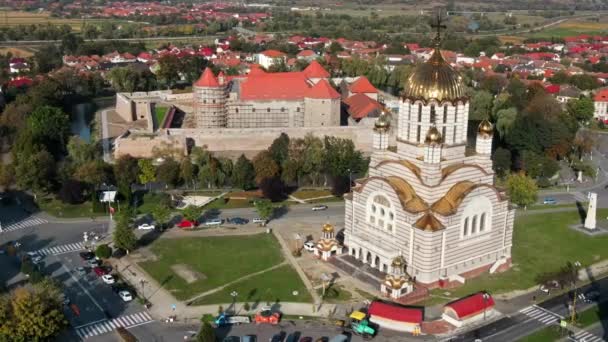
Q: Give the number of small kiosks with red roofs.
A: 2